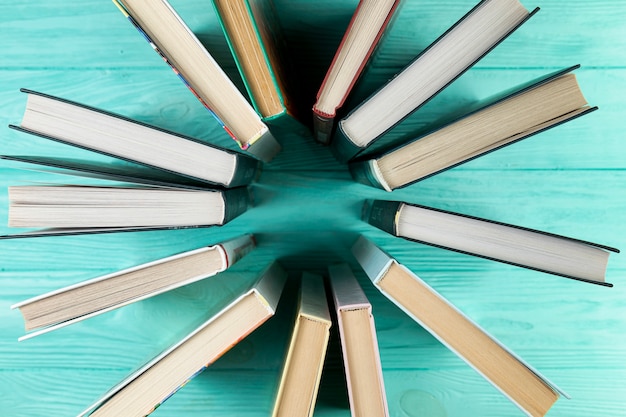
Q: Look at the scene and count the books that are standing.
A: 13